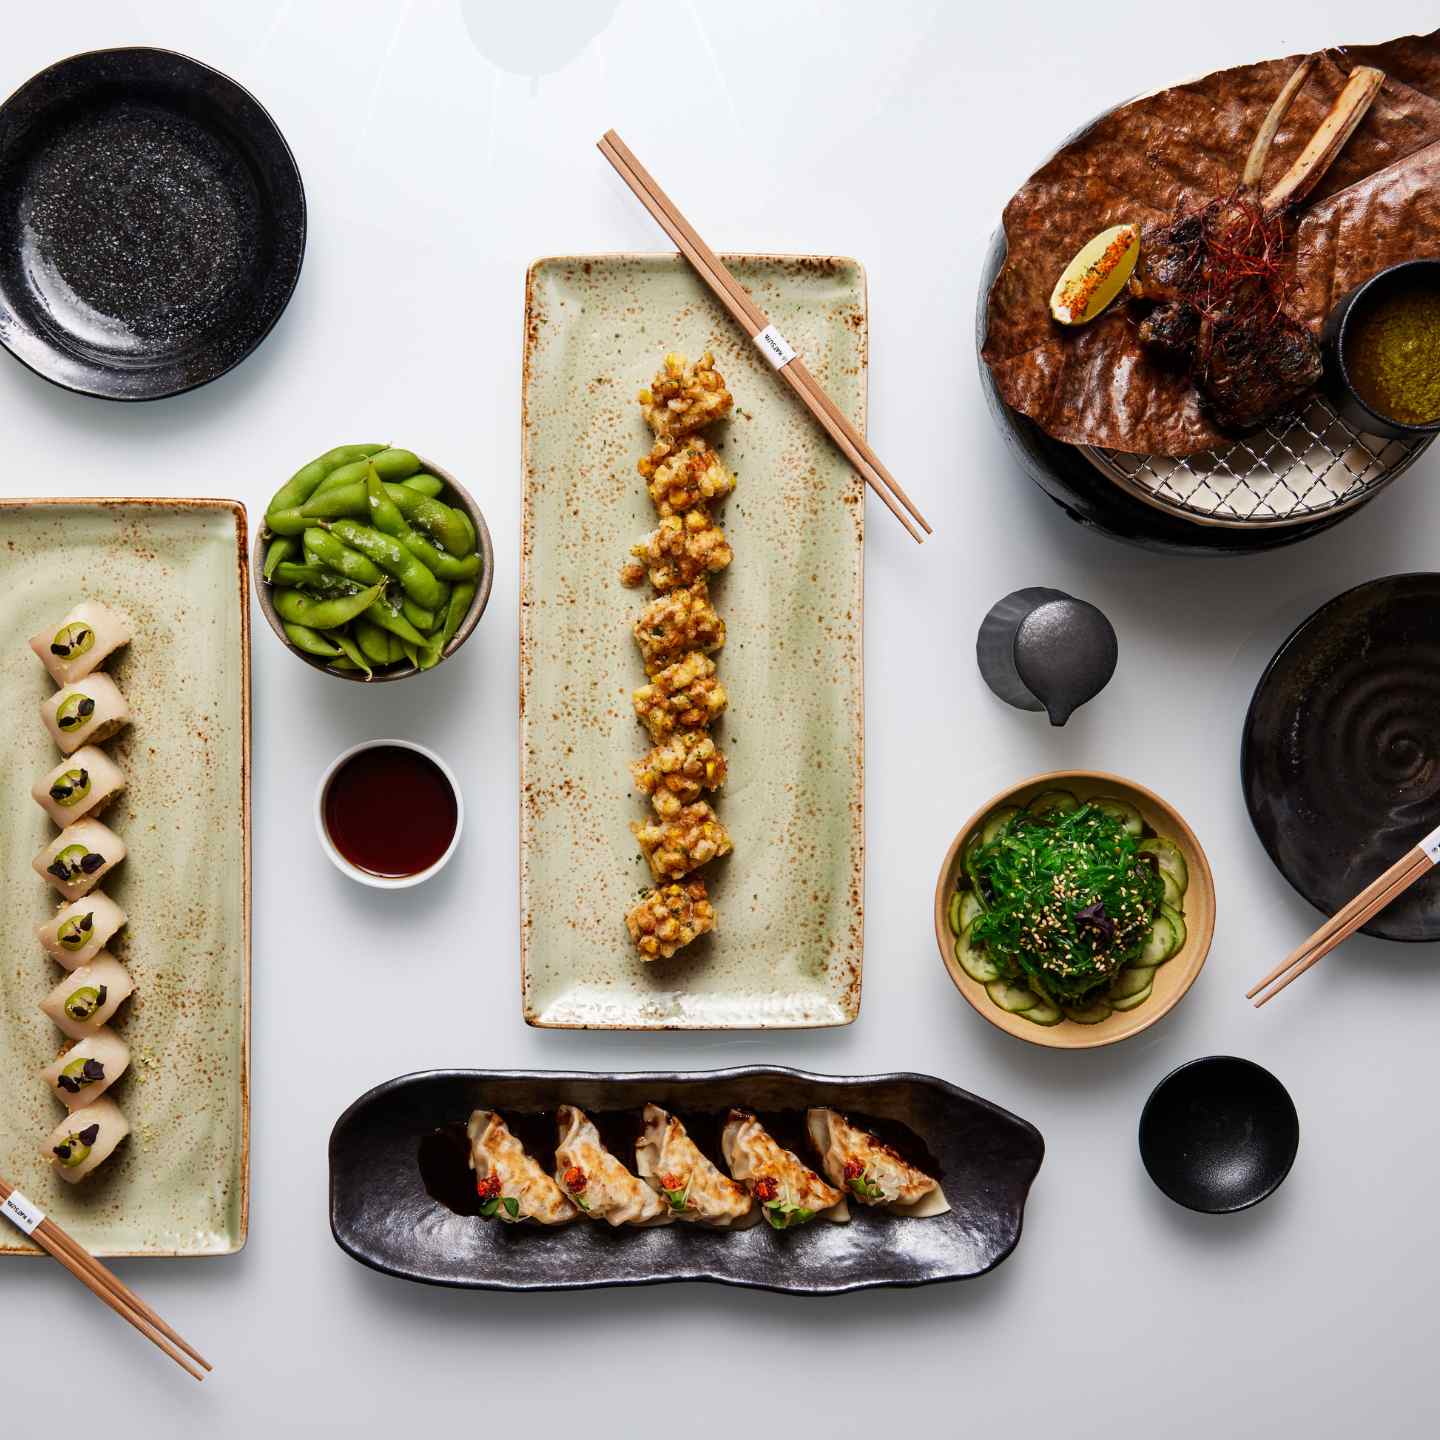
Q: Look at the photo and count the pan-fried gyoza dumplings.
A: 5